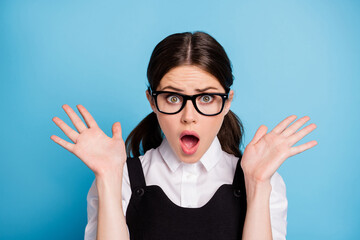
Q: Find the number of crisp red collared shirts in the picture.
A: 0